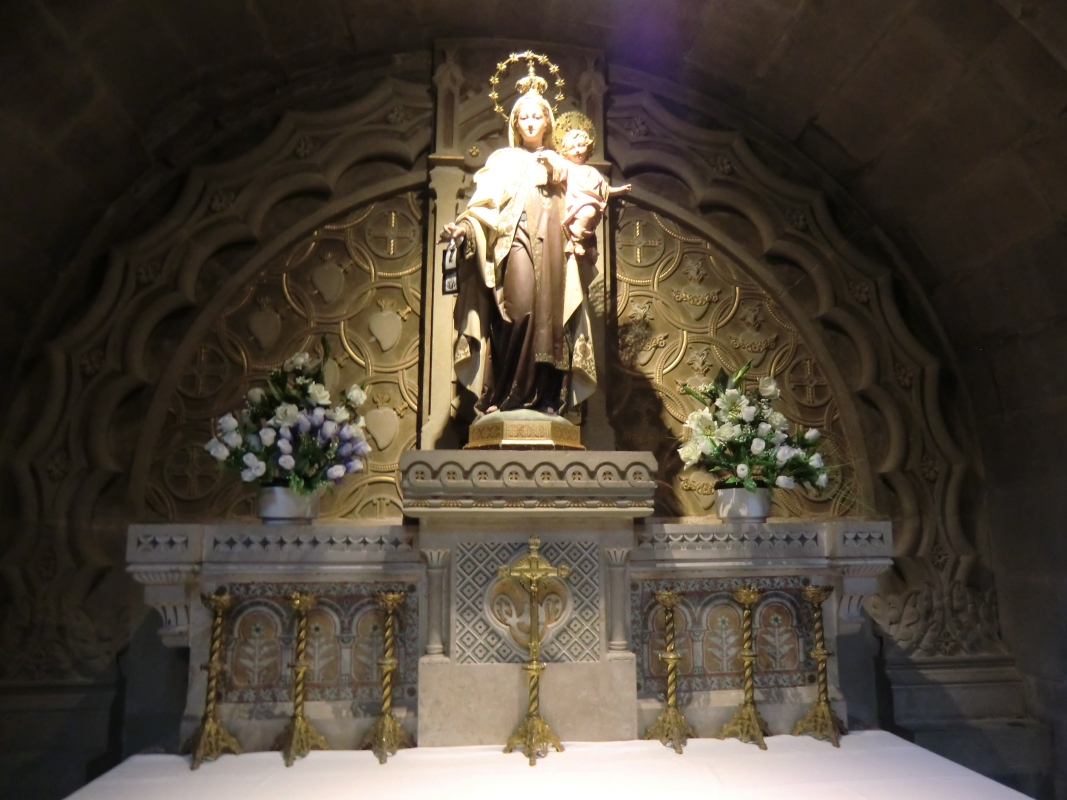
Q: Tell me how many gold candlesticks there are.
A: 6